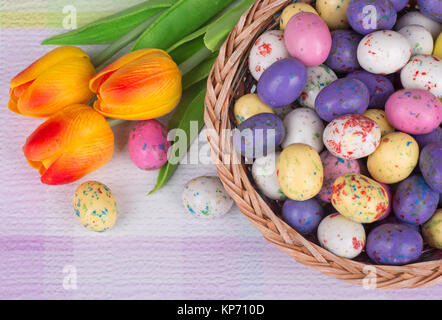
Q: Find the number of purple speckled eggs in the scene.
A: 13